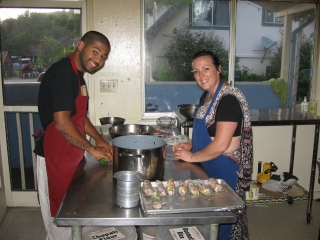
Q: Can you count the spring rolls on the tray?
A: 8